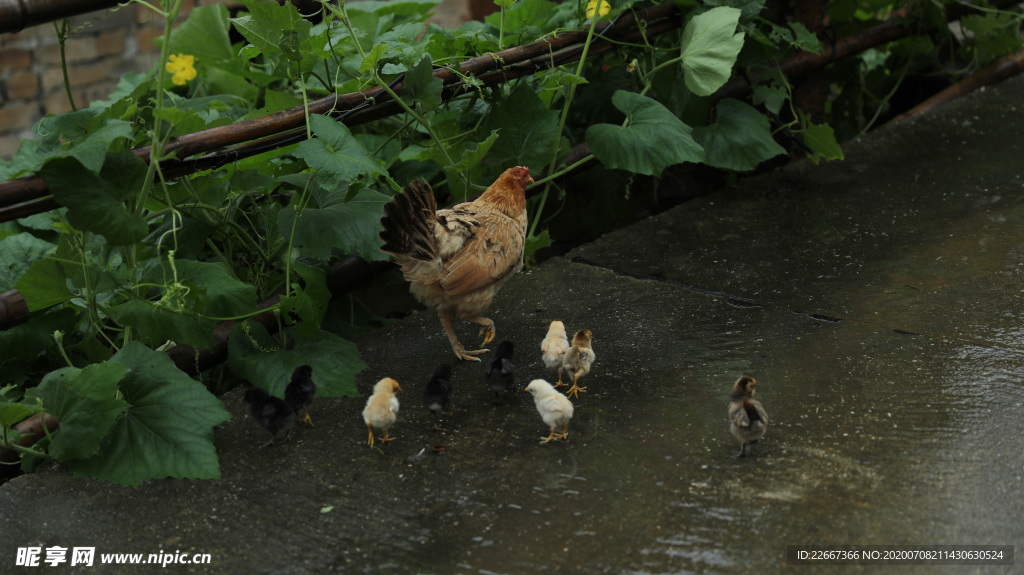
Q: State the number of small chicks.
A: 9